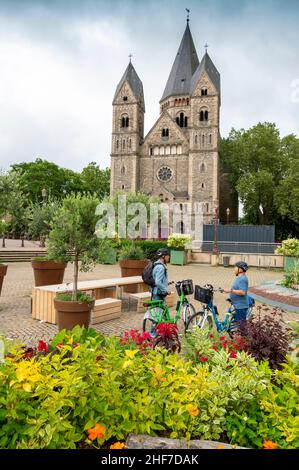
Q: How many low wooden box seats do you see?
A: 2